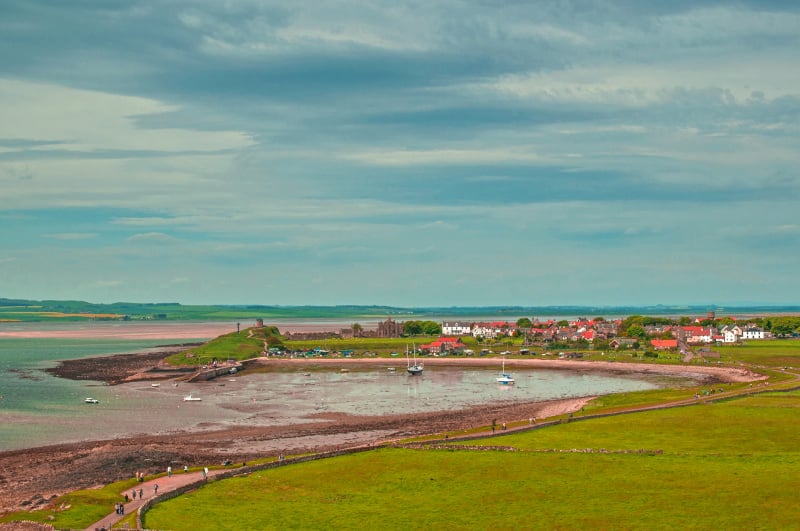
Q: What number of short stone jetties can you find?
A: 1